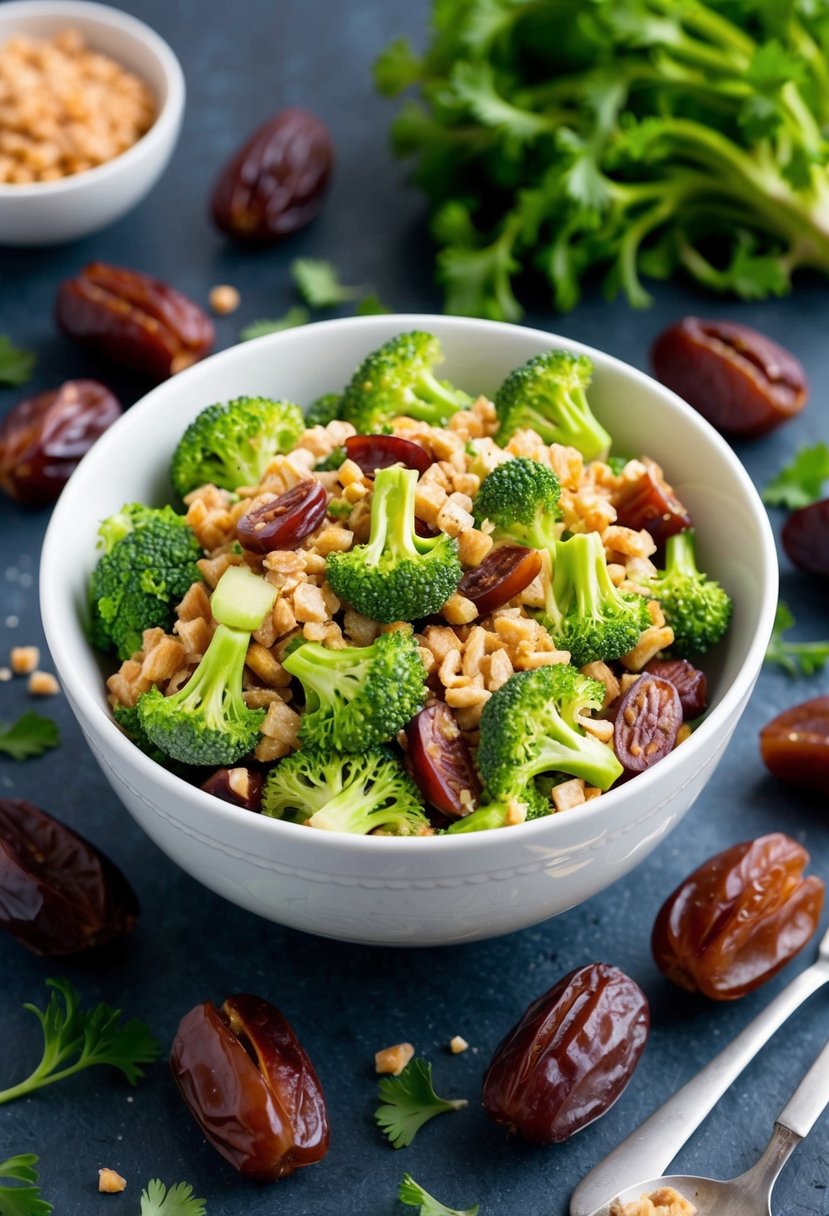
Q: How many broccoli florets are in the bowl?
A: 12